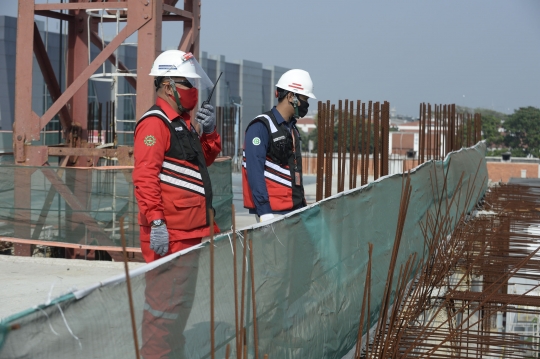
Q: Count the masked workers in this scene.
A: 2